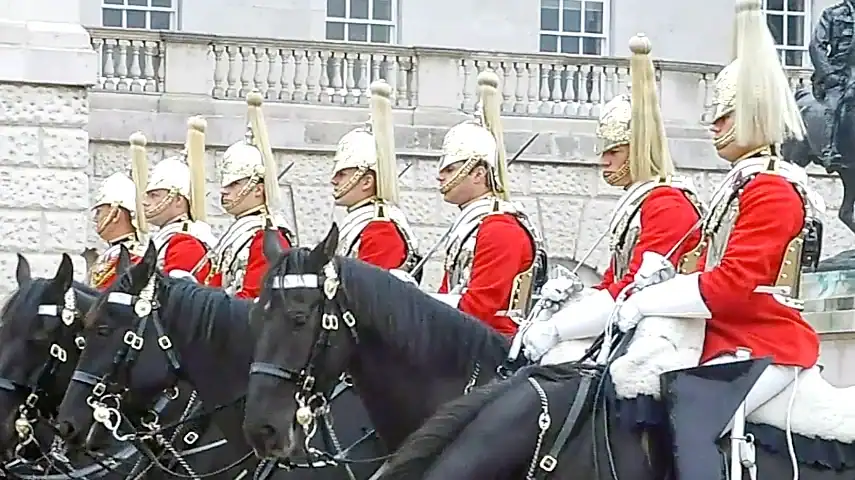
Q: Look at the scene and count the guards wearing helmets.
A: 7